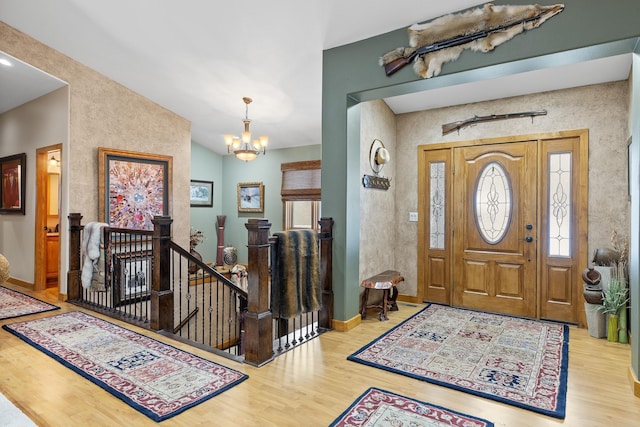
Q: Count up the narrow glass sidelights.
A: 2